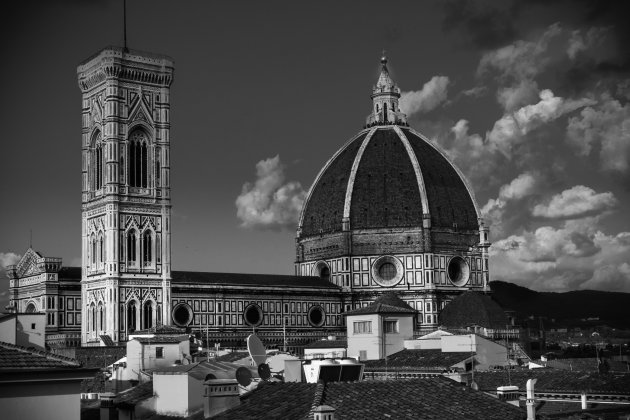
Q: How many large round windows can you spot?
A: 6